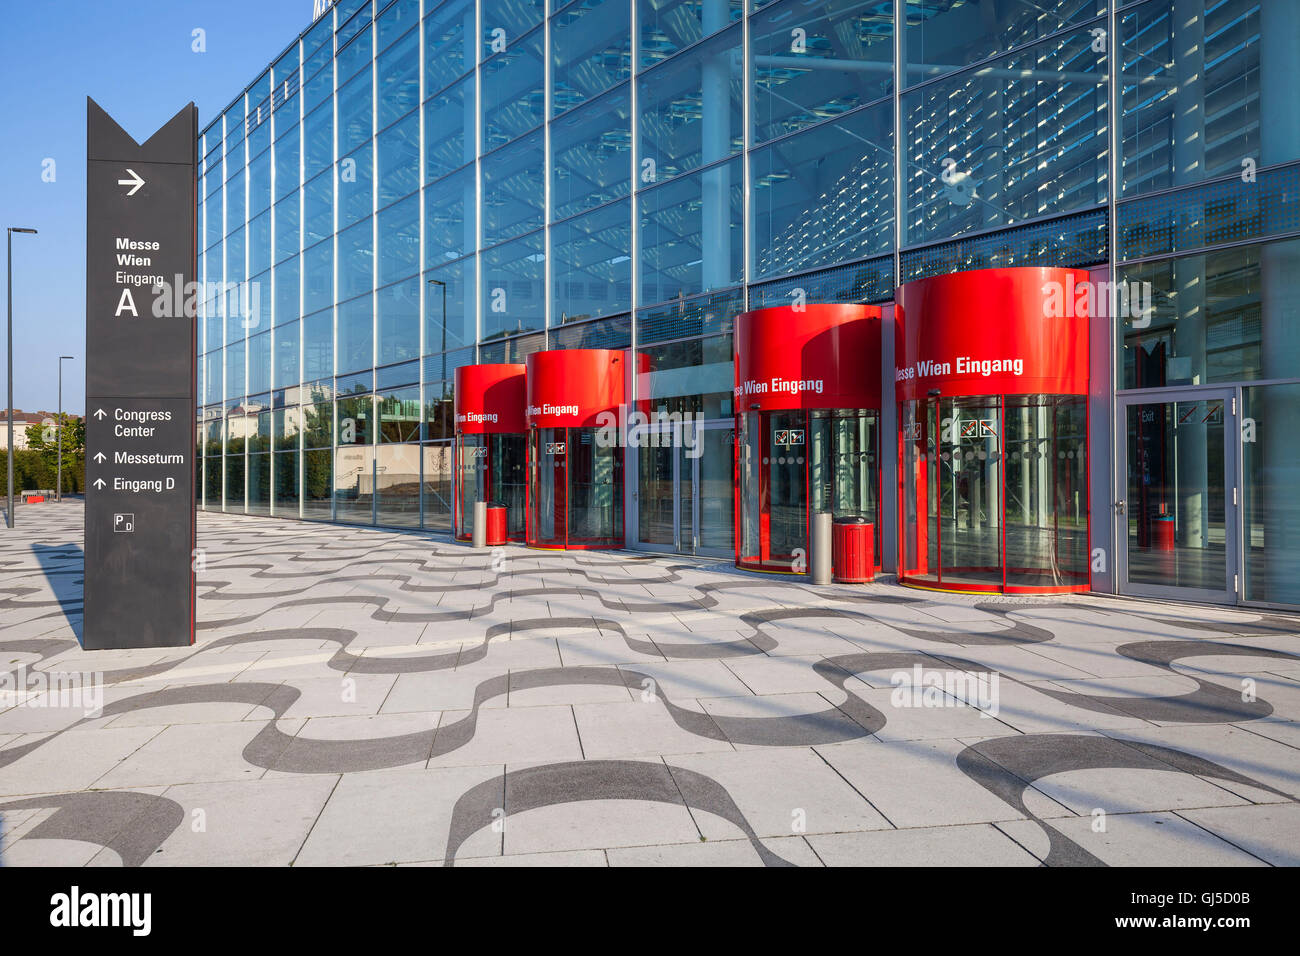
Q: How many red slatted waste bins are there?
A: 2